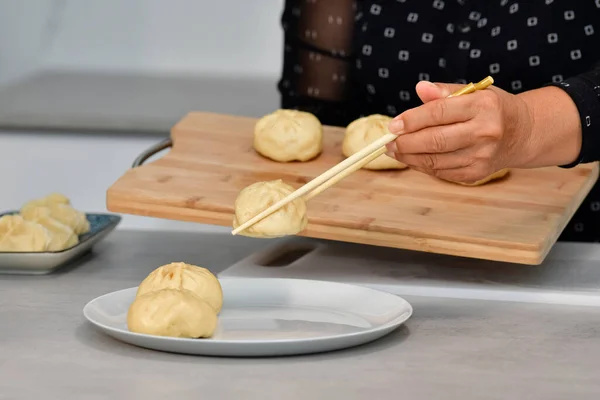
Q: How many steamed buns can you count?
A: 6